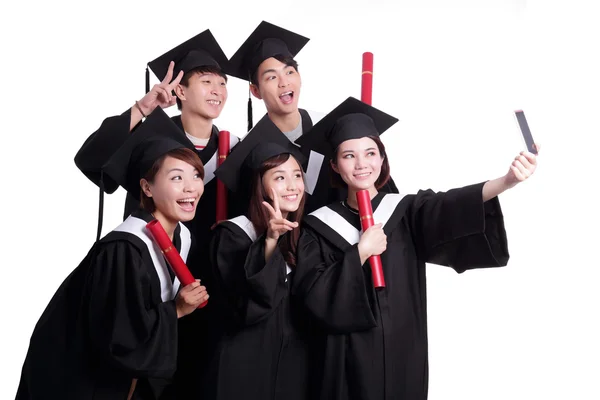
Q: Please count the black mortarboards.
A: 5